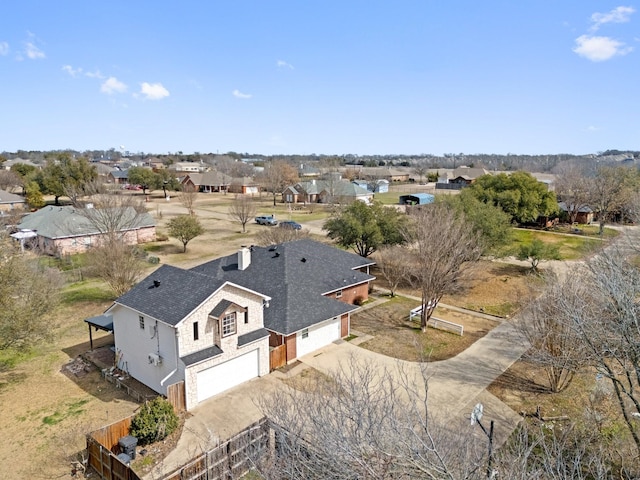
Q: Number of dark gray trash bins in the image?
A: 2